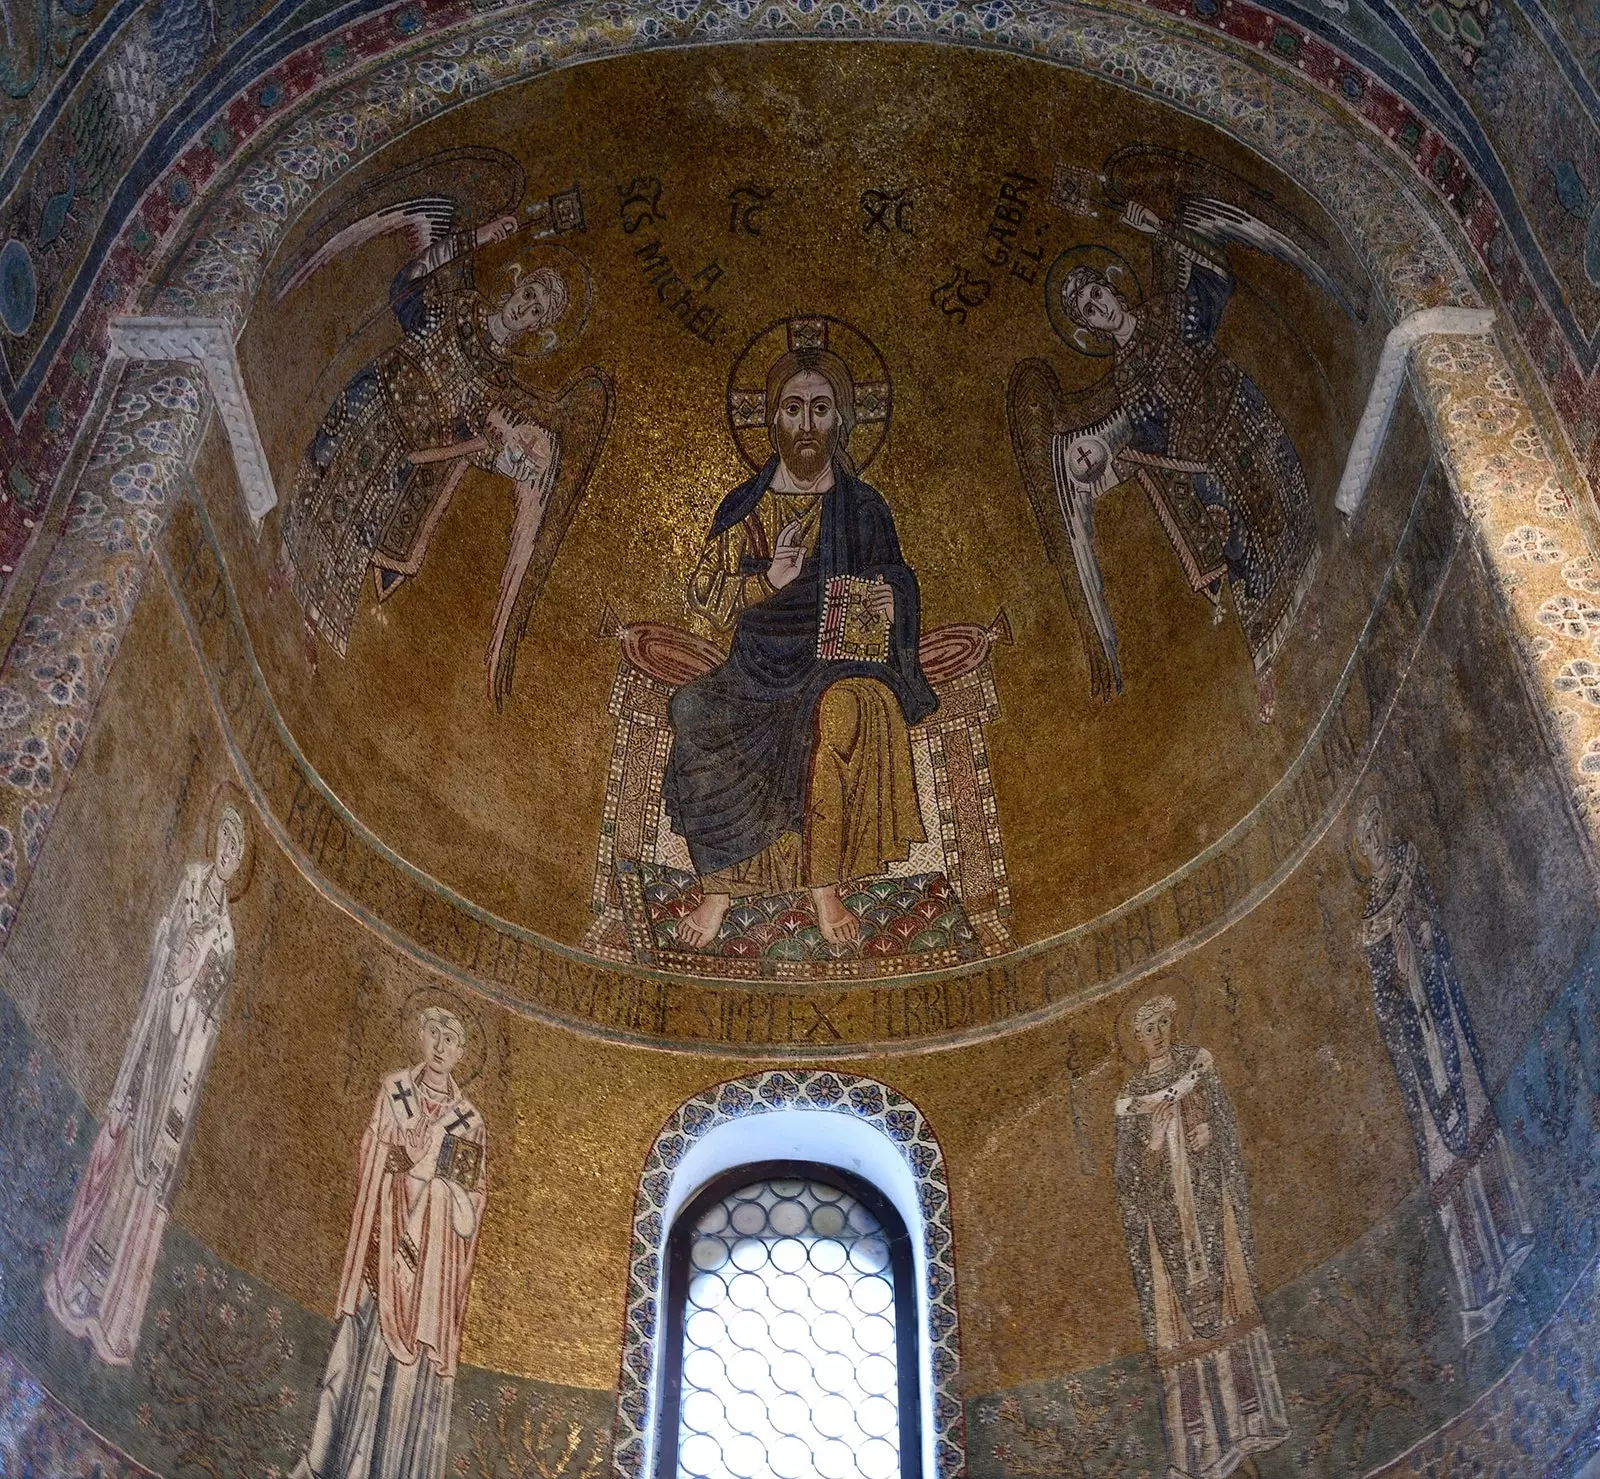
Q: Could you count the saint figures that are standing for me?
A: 4